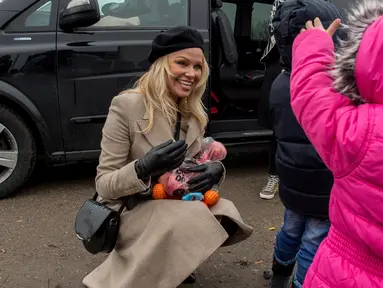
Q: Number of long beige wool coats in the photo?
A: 1